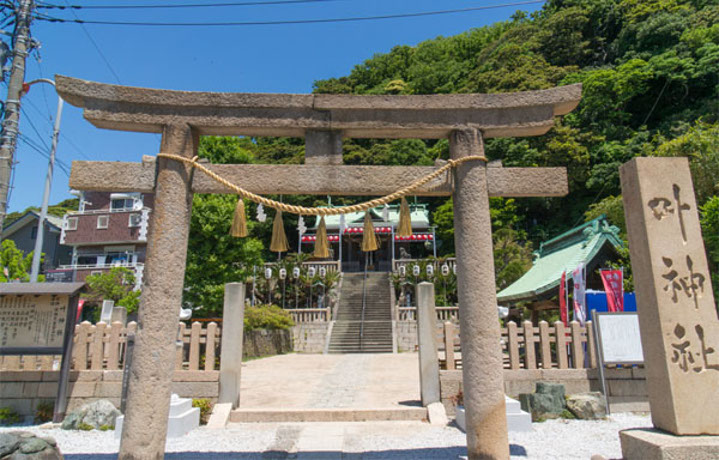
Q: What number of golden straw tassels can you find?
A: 5